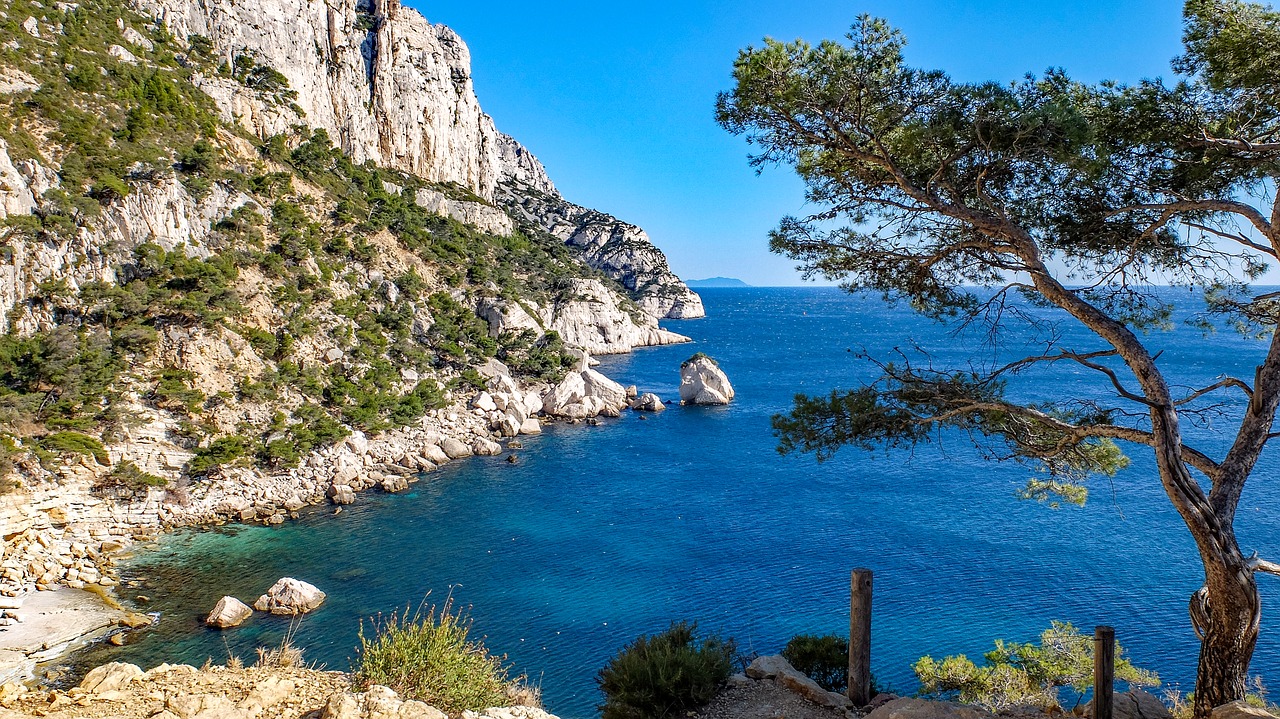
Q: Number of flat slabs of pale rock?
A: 1